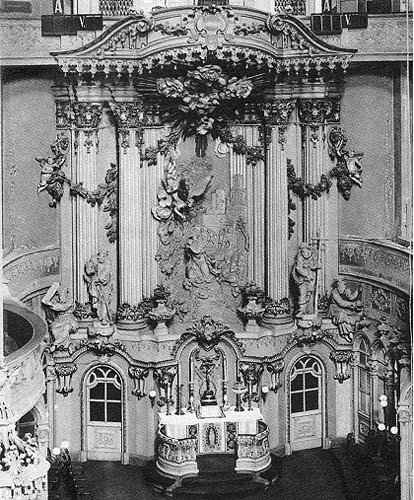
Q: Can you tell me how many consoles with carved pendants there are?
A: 6